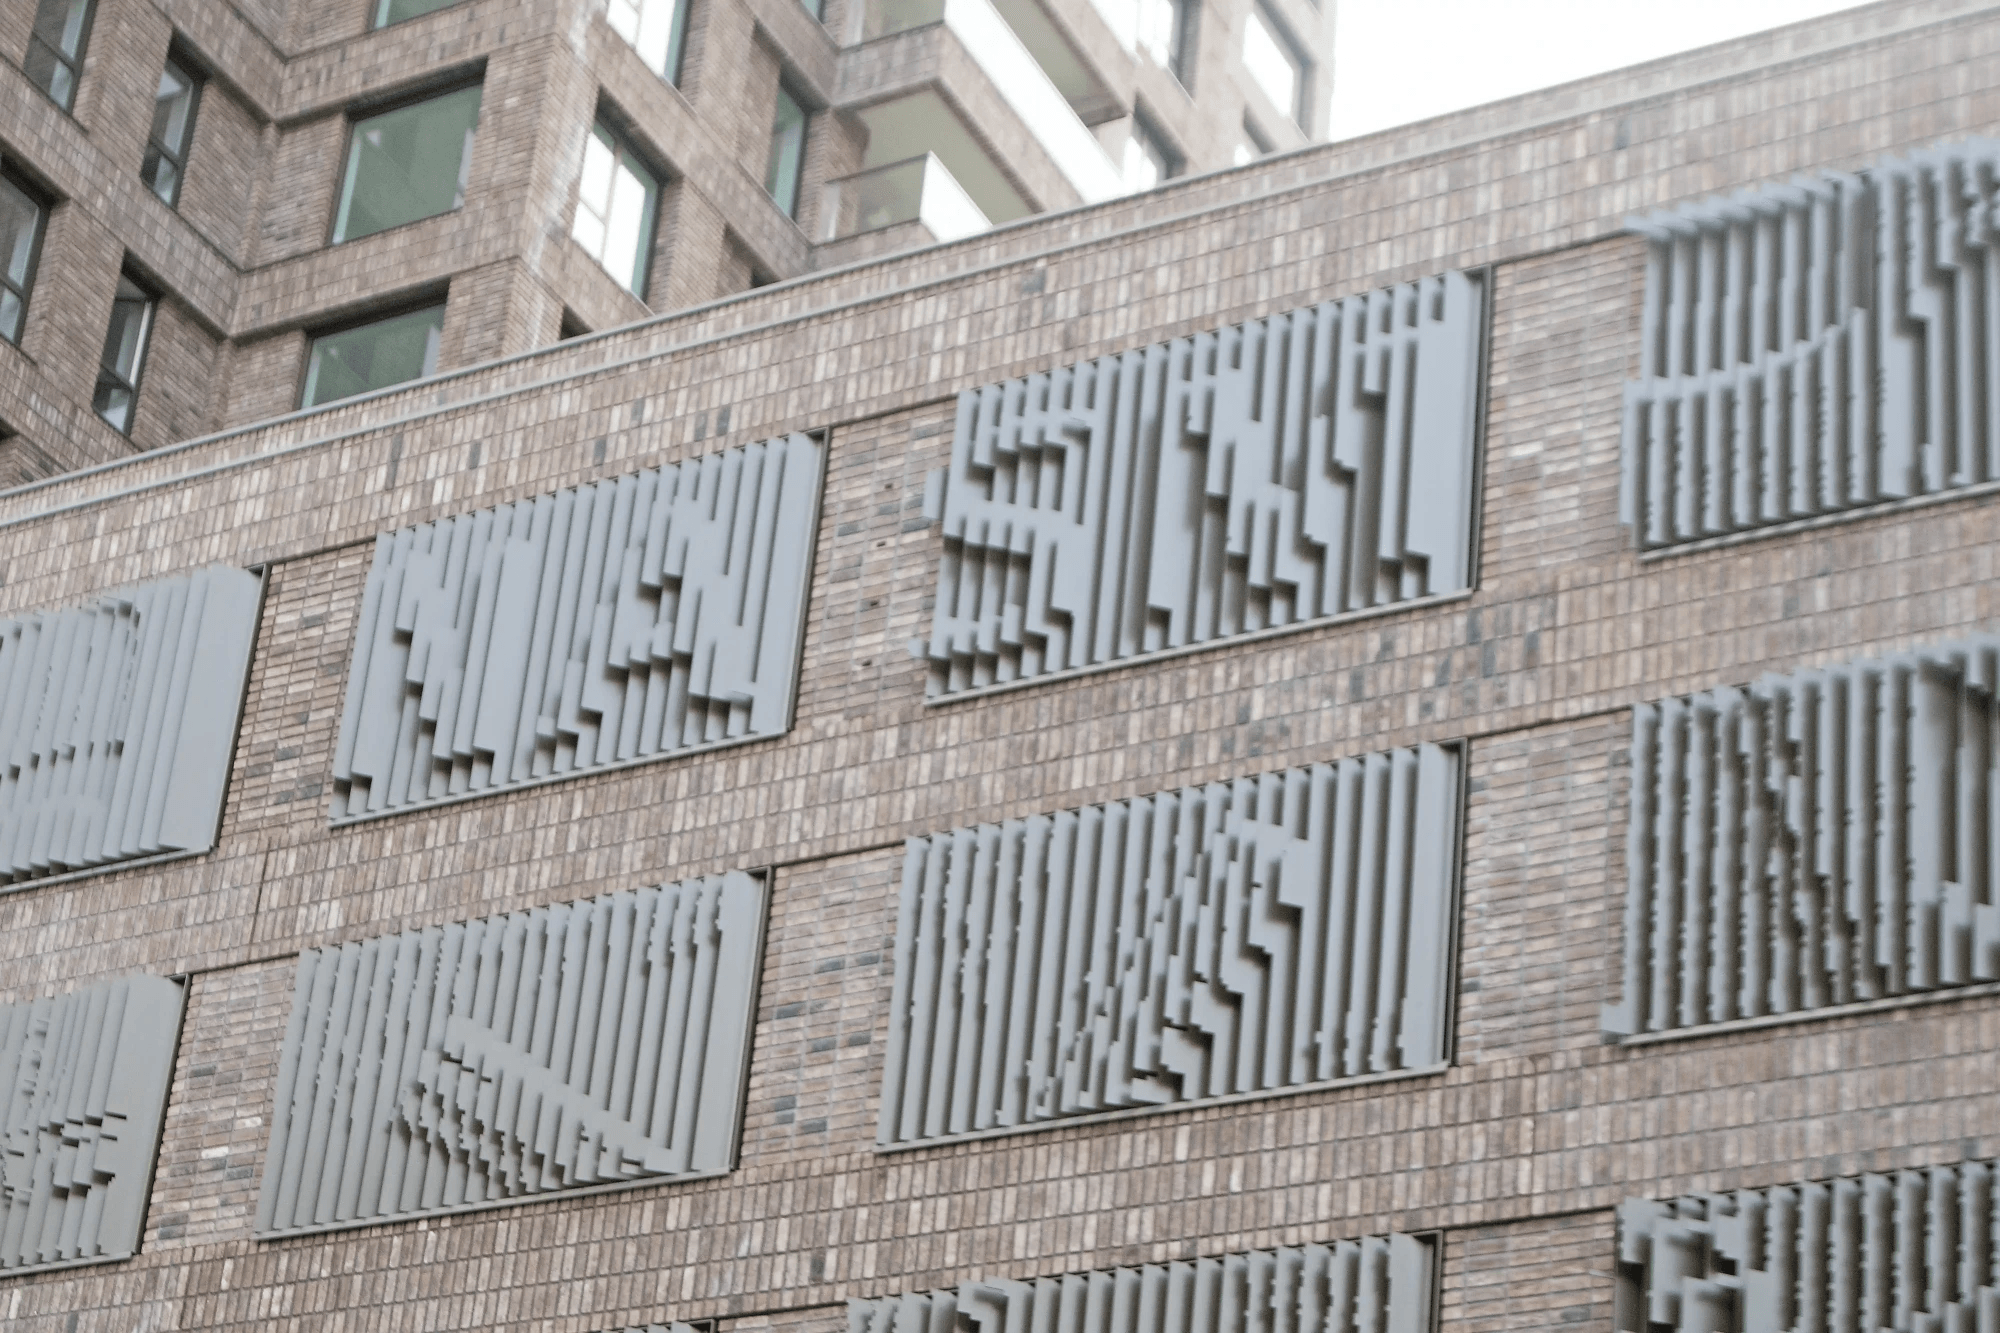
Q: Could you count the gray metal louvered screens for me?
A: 11